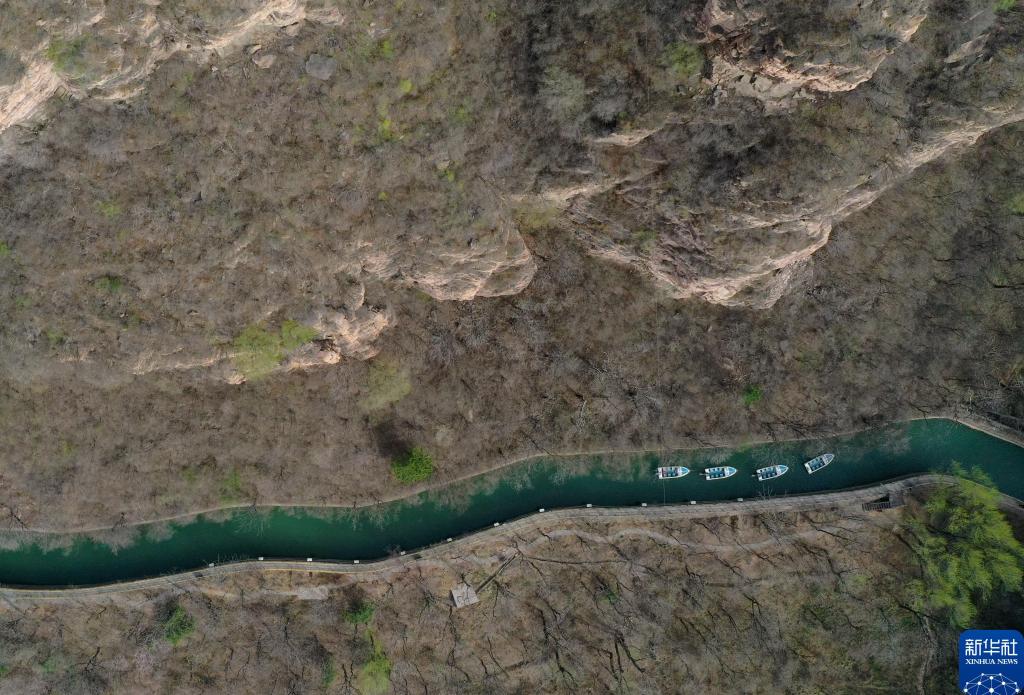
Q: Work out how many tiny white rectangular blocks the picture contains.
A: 12